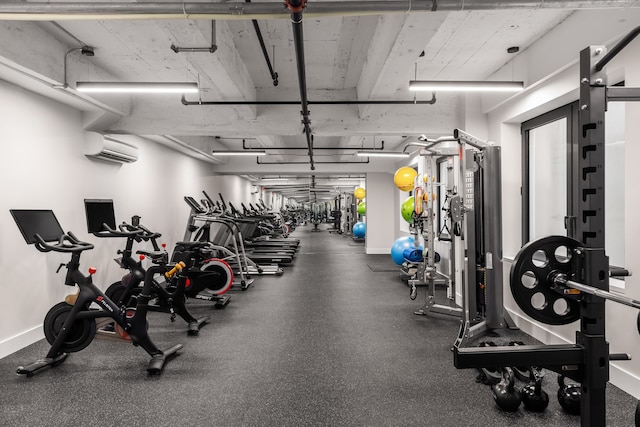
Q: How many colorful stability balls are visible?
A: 6